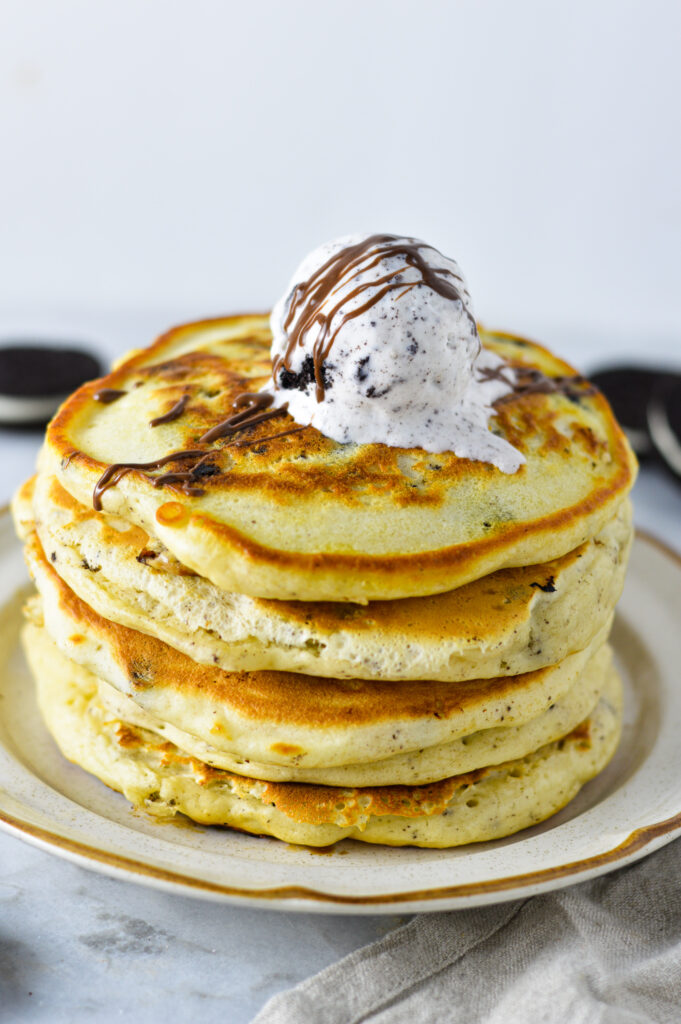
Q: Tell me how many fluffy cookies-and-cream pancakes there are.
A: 5